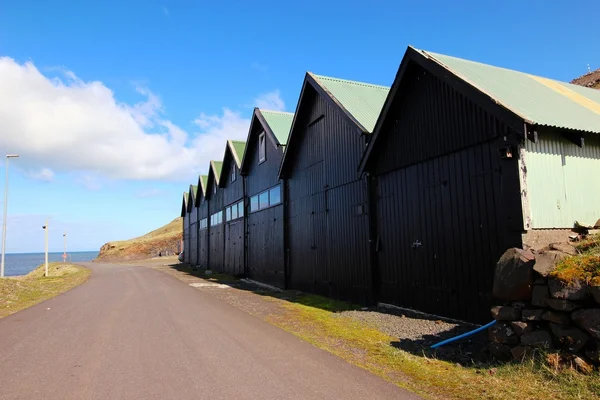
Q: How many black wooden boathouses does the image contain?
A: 8